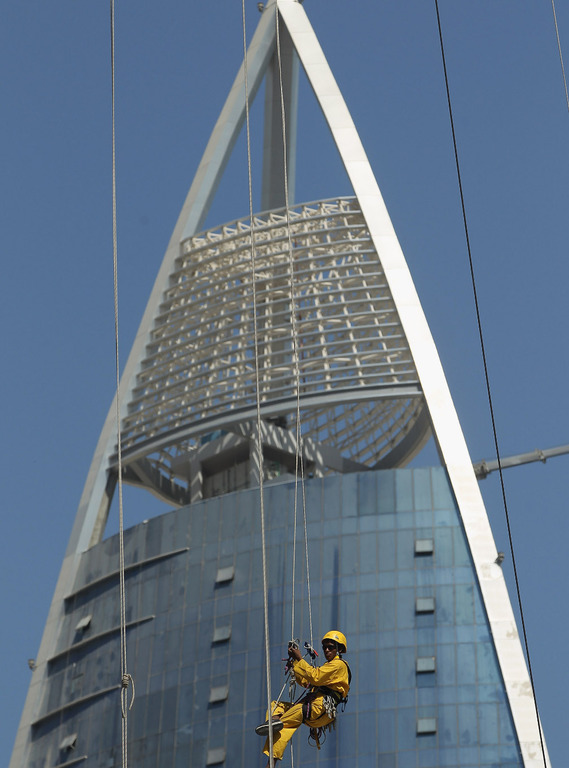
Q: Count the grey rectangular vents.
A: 10